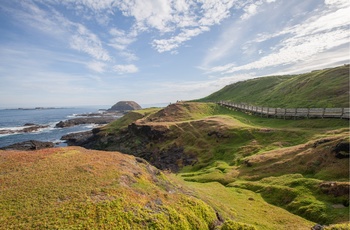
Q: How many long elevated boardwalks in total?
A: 1